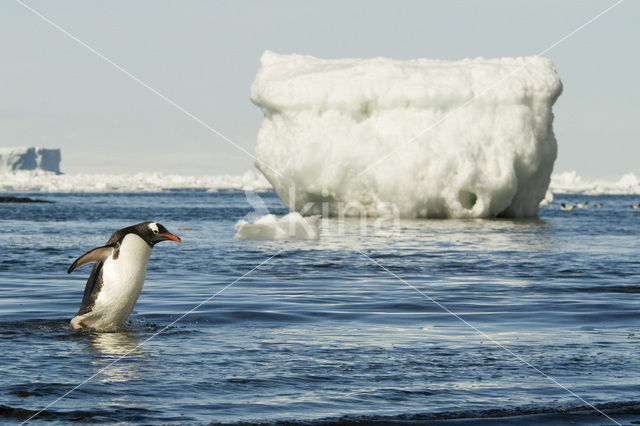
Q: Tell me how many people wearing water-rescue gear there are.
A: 0